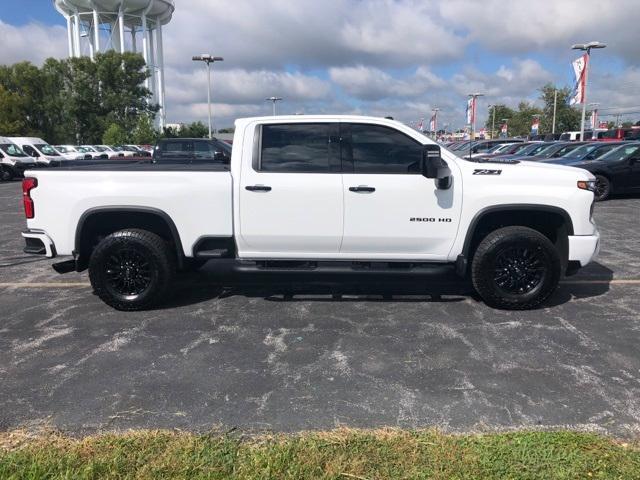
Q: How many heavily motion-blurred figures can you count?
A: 0